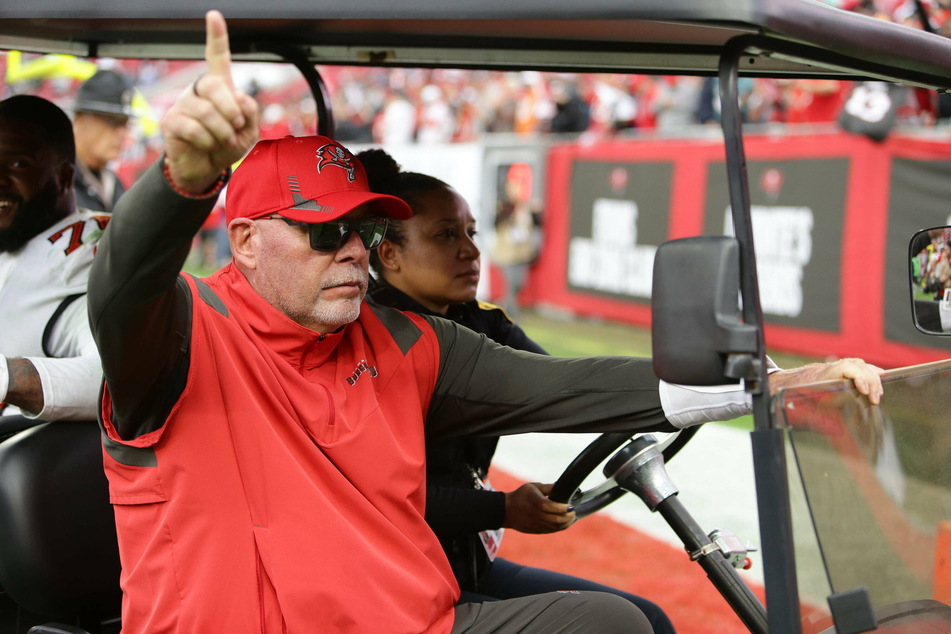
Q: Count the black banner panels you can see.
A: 3